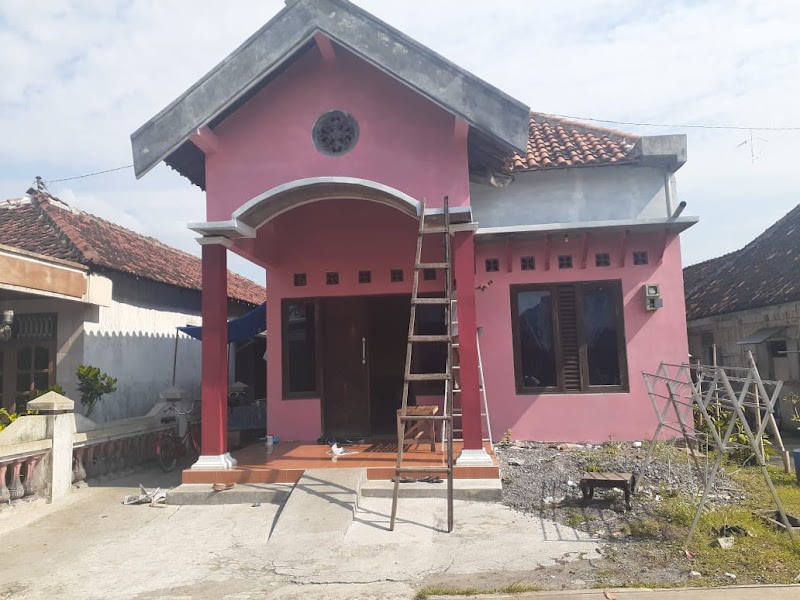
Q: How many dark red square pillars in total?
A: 2